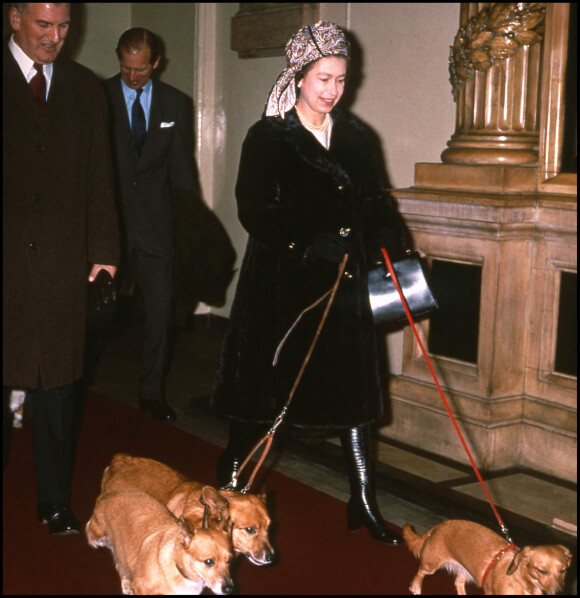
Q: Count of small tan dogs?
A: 3